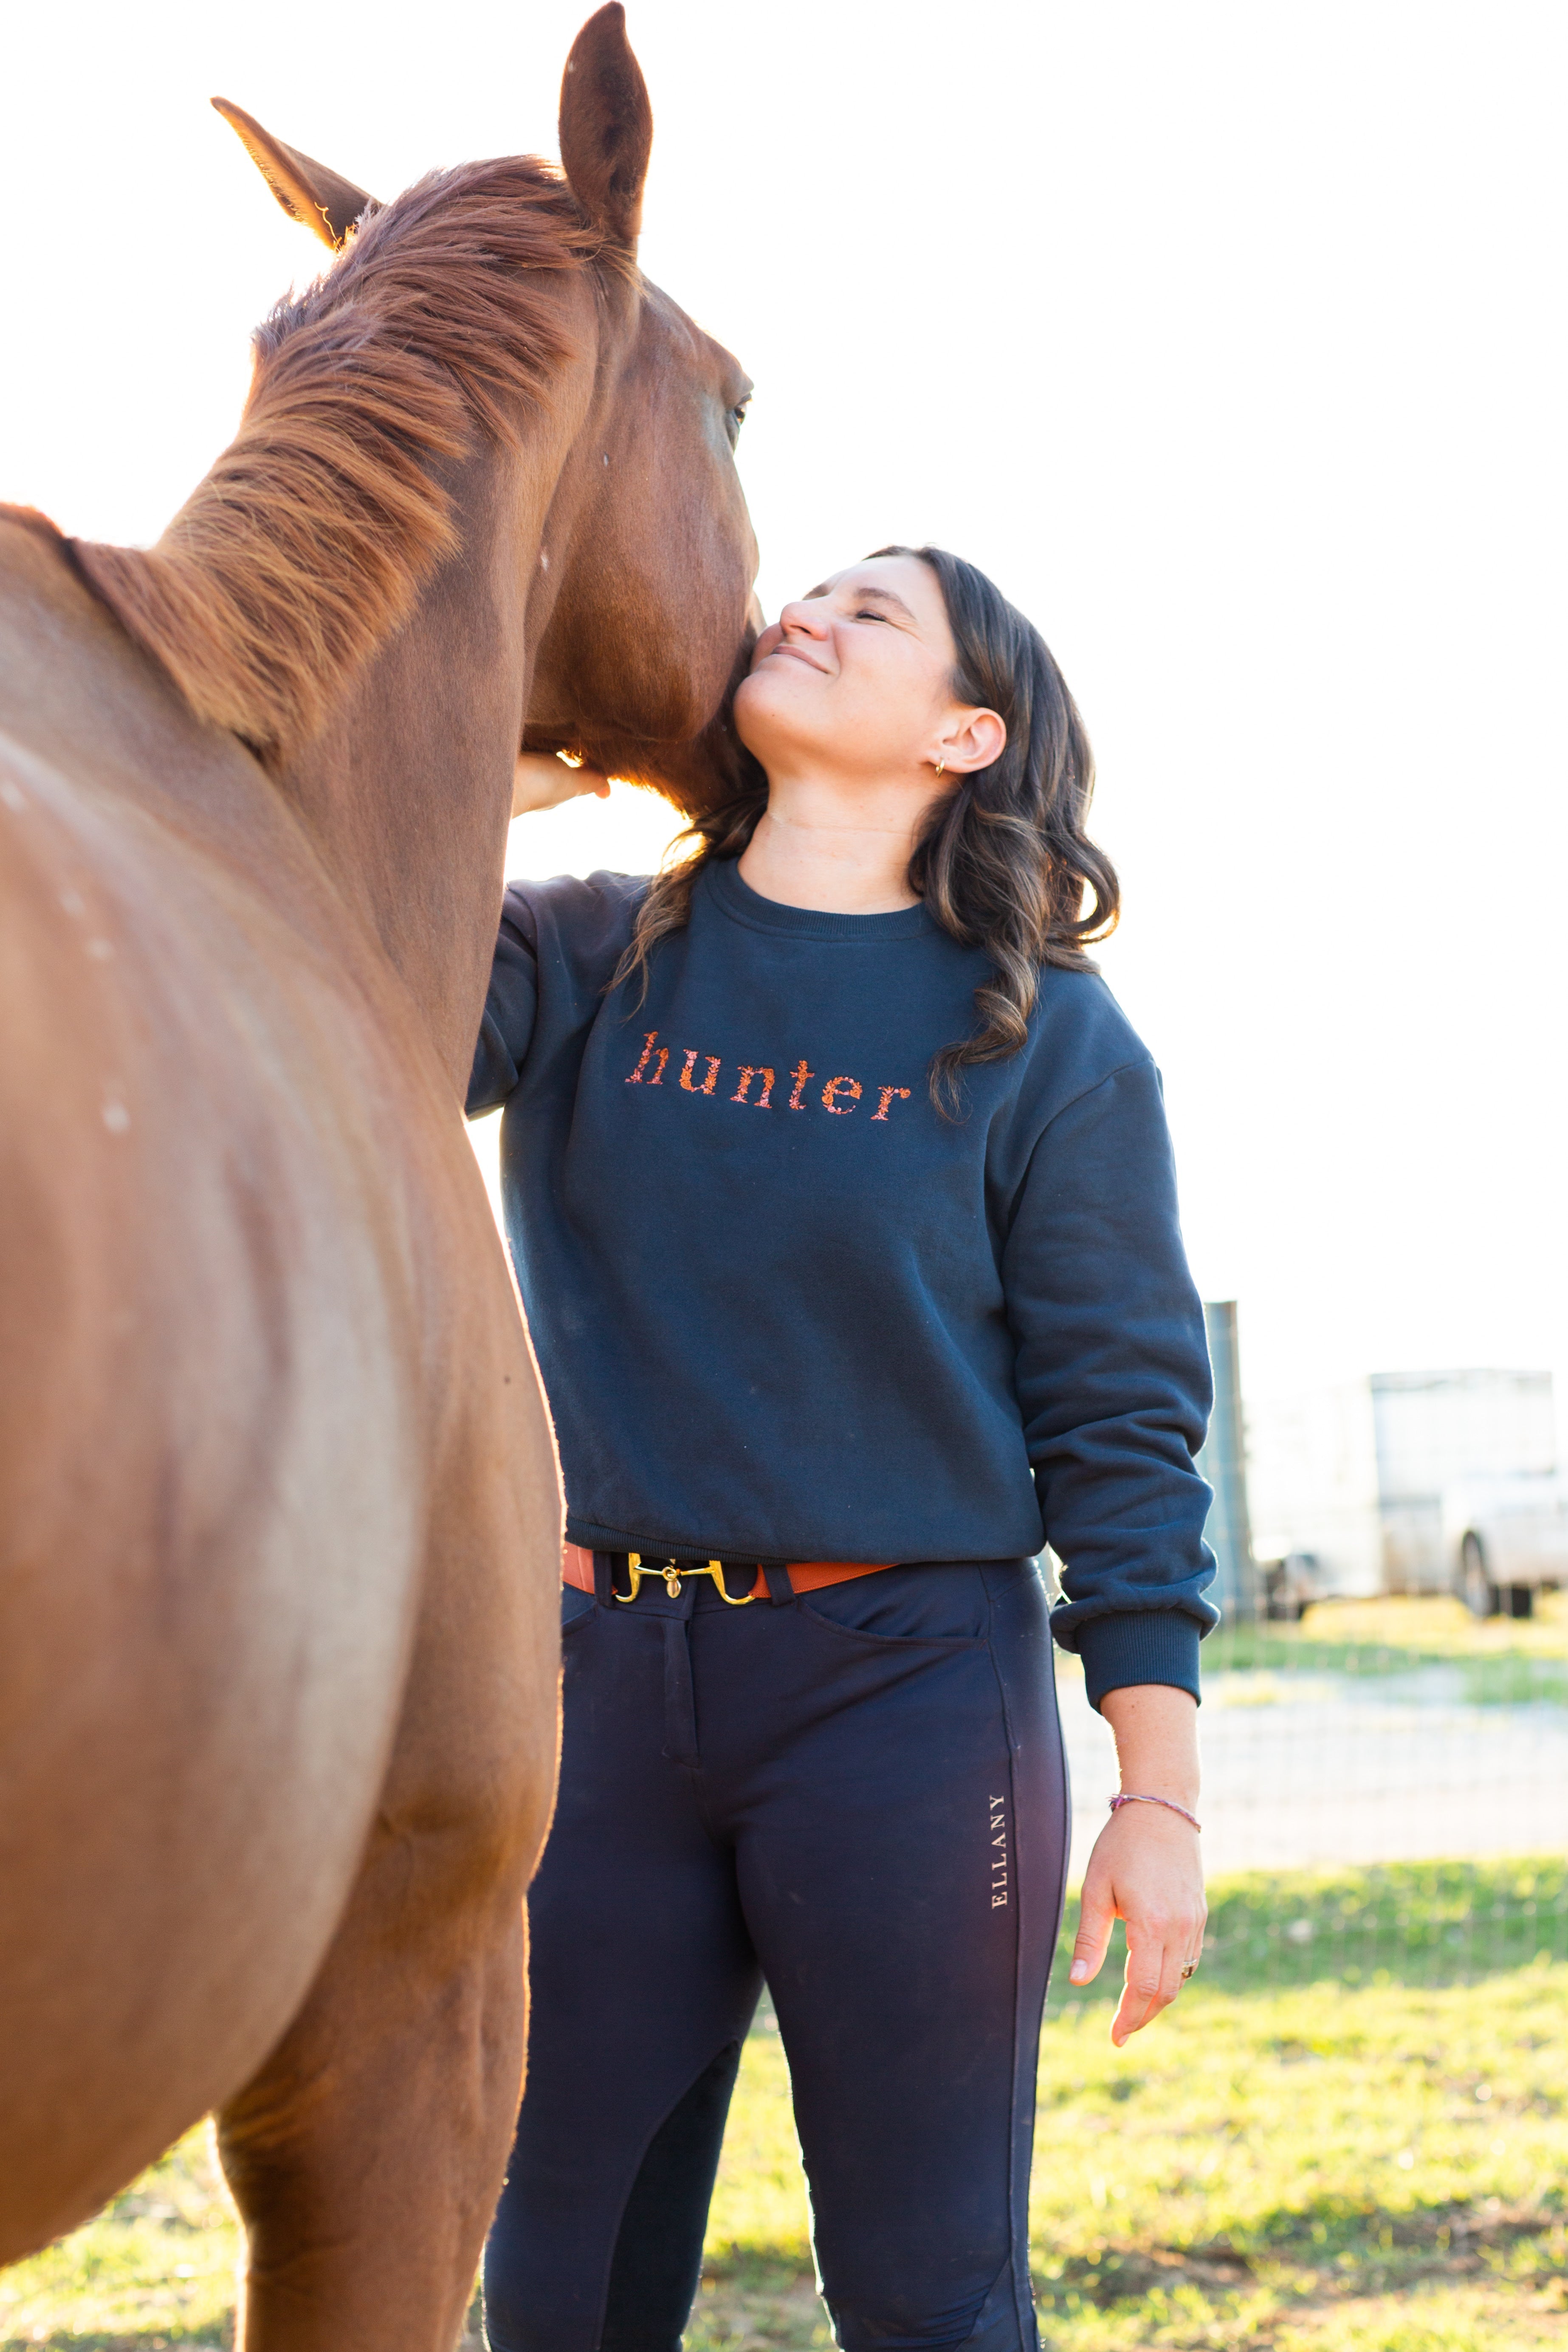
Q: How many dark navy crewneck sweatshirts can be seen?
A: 1